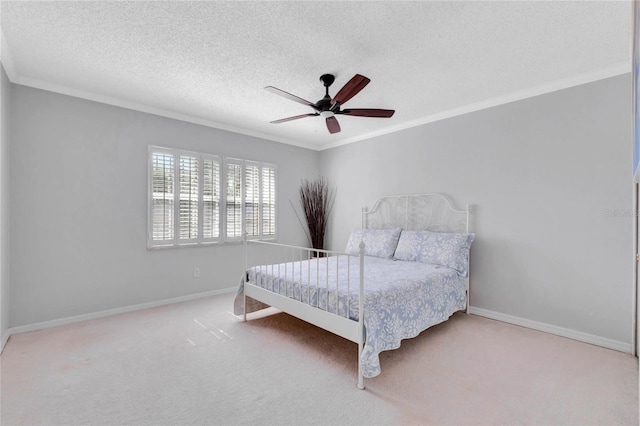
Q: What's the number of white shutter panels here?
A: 6